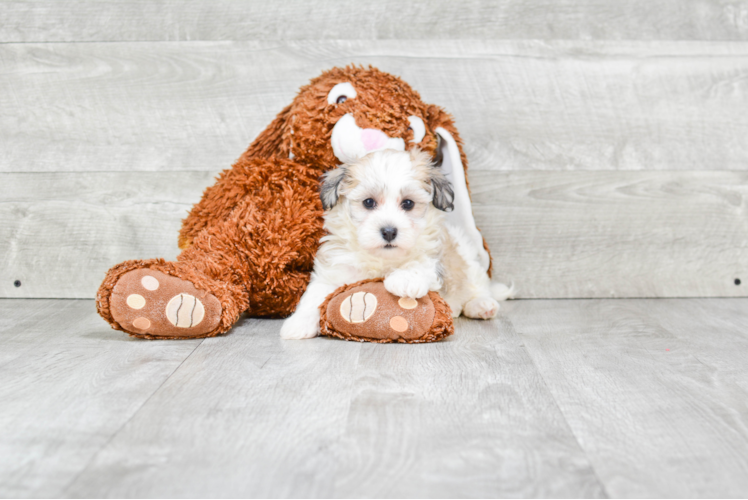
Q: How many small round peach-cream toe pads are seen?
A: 5